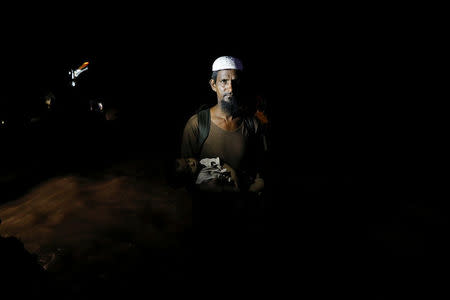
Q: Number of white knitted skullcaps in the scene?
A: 1